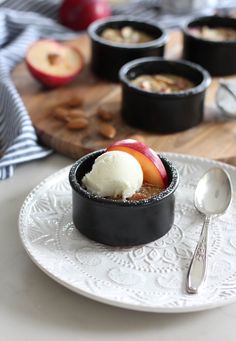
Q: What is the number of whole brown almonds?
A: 6